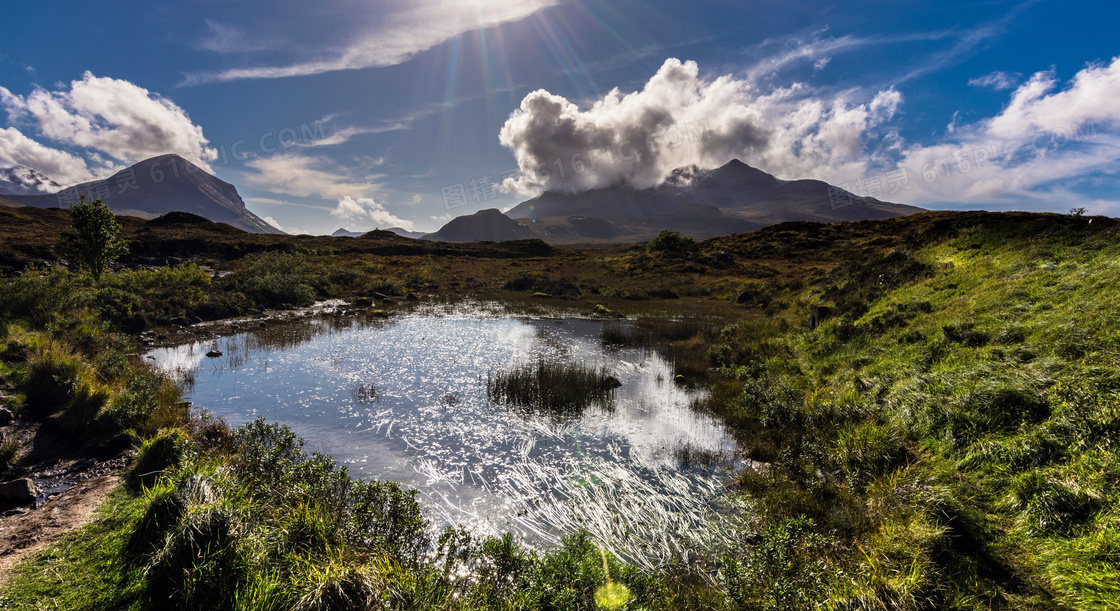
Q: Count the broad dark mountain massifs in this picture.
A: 2